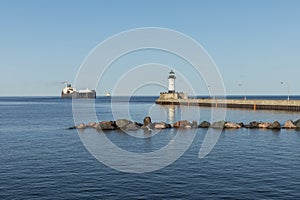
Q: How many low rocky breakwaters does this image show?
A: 1